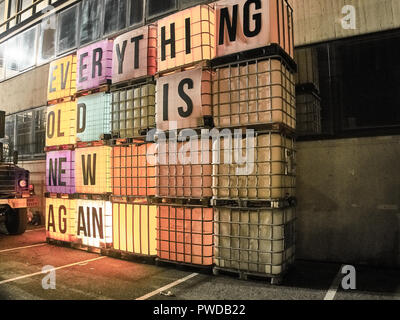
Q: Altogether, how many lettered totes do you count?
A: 12